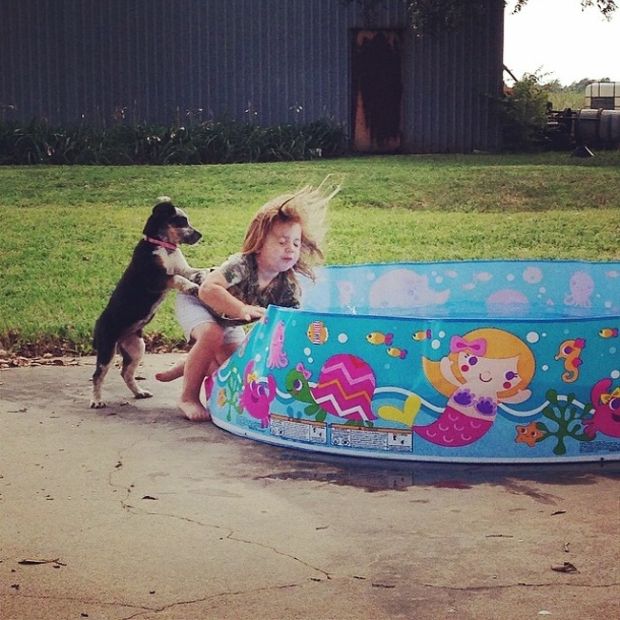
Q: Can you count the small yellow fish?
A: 4